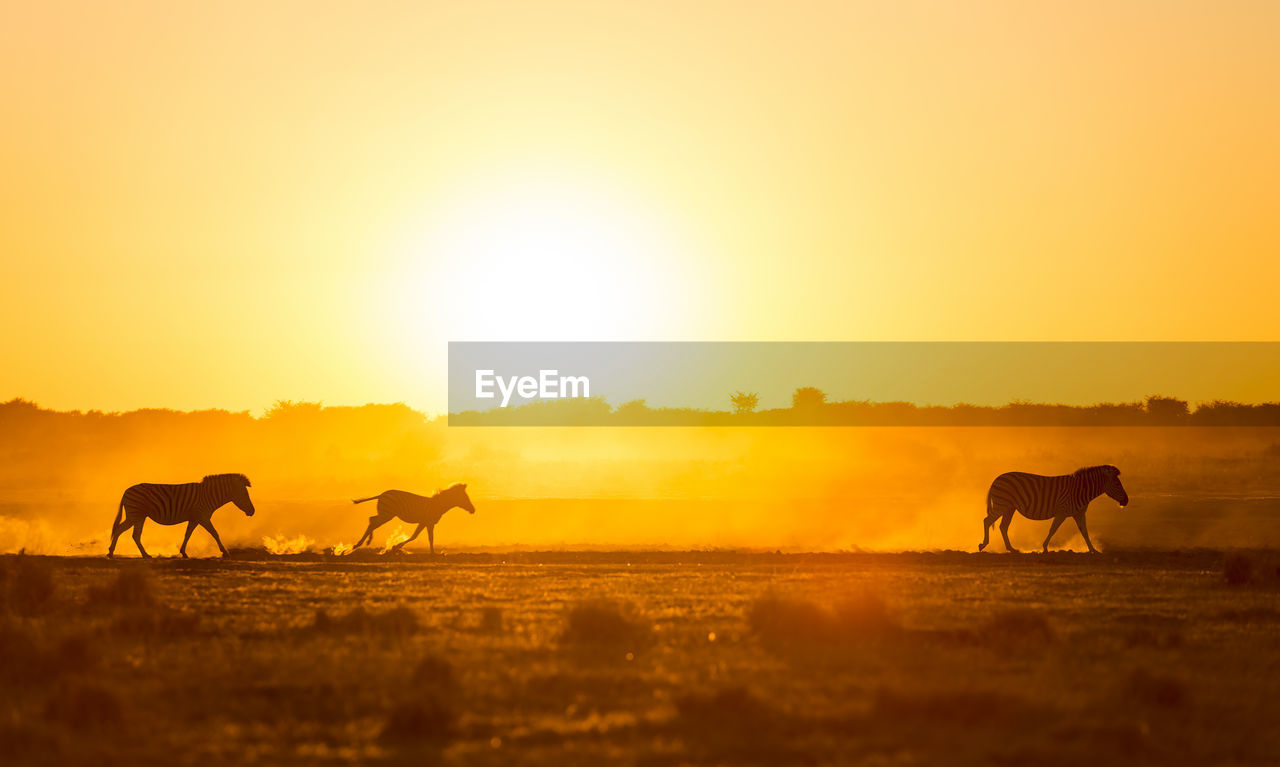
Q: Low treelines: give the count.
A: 1